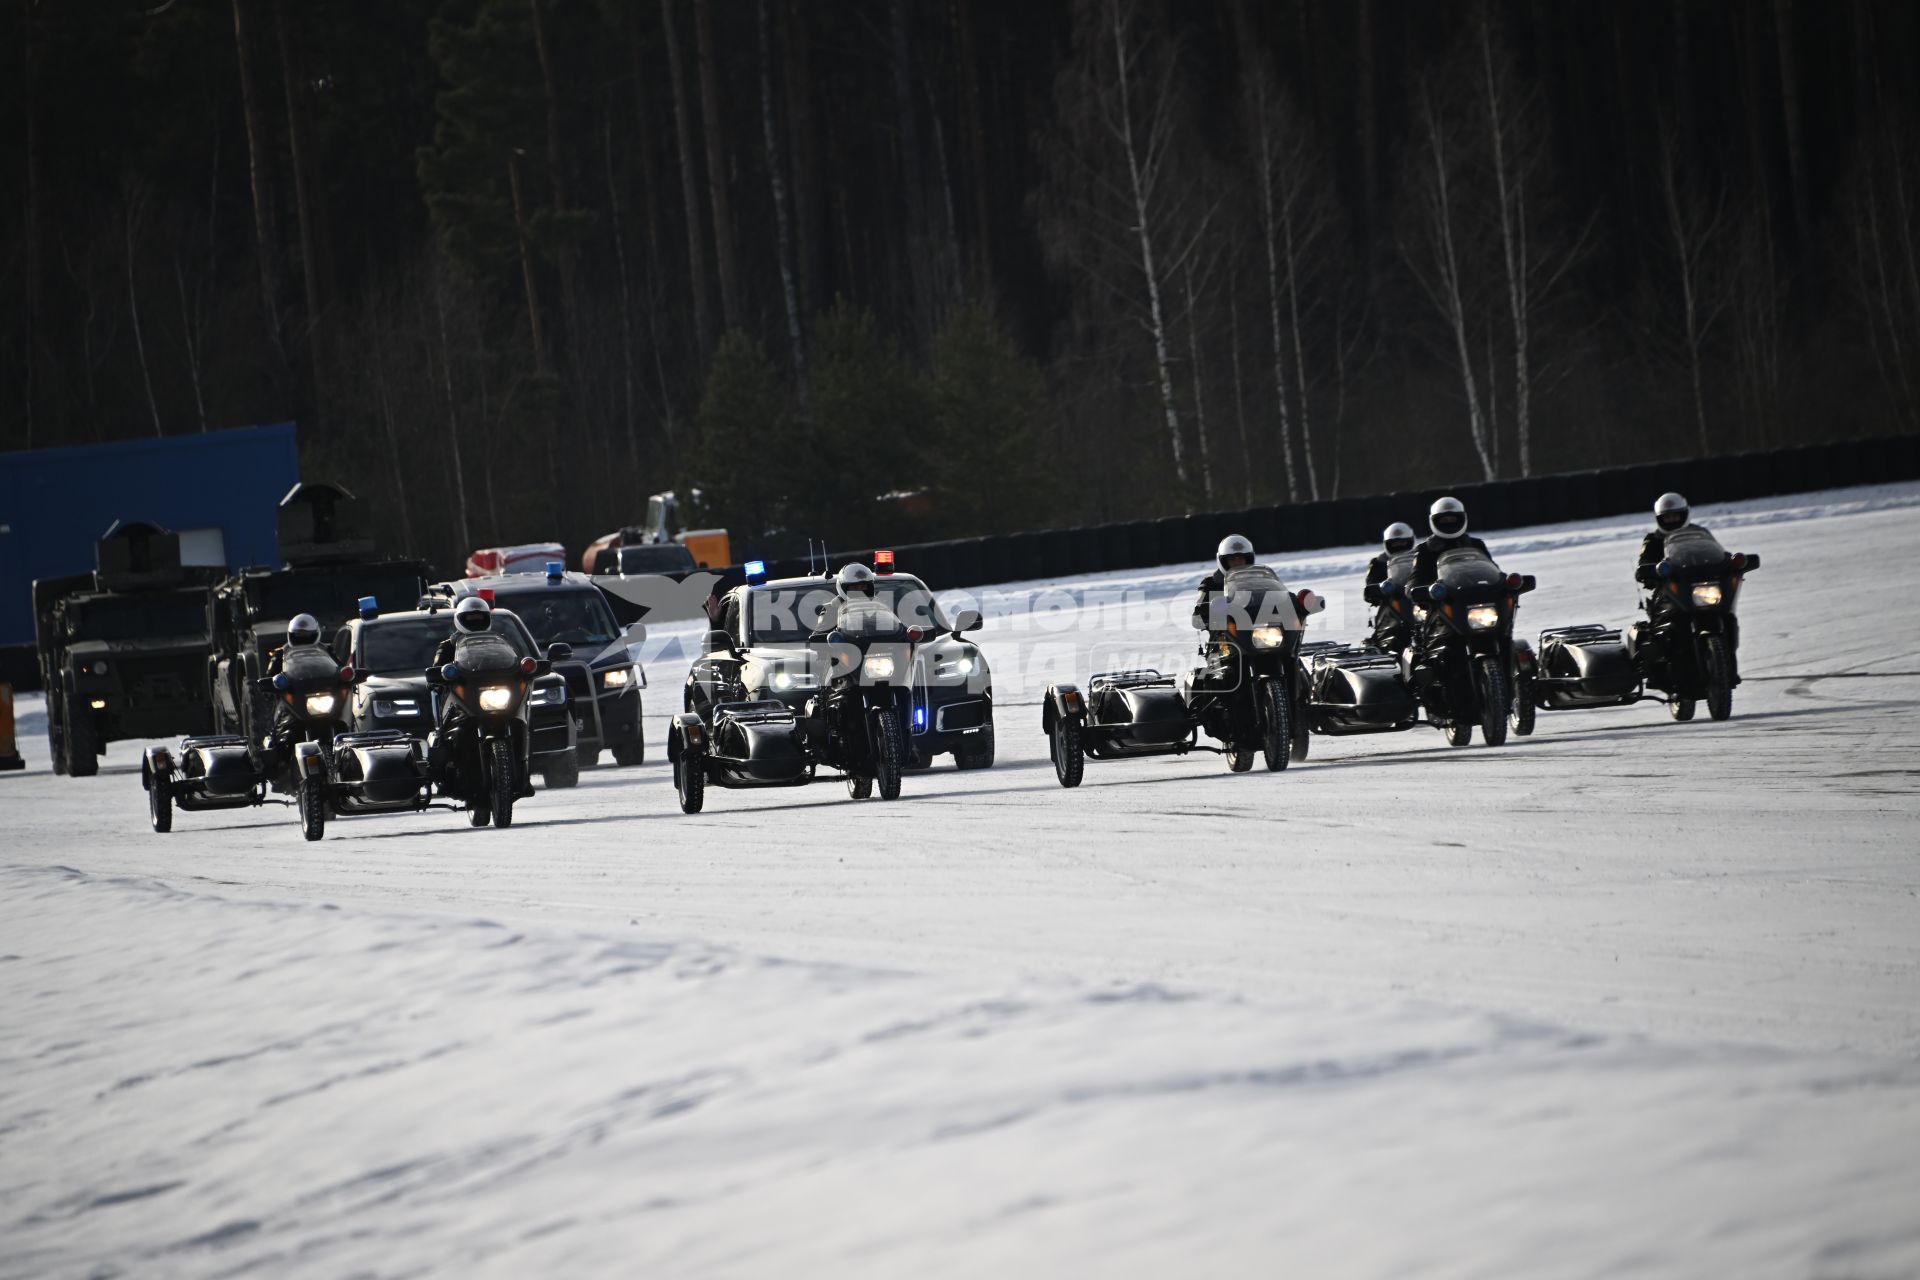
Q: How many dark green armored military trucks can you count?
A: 2